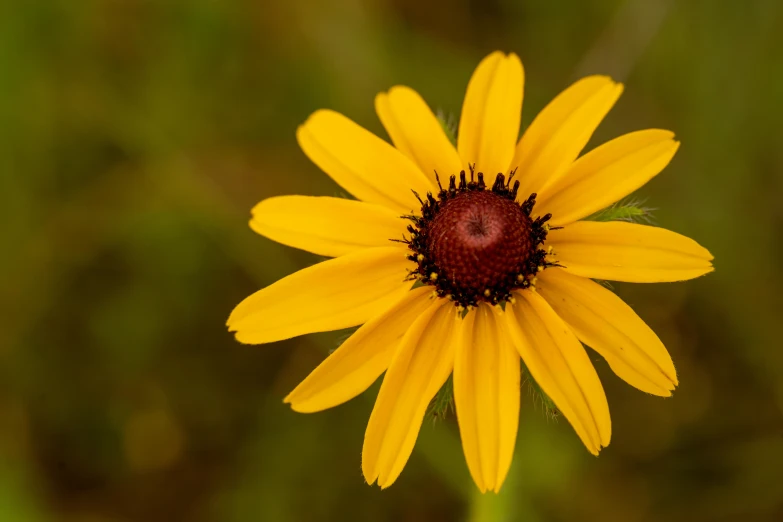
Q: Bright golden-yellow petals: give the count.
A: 13